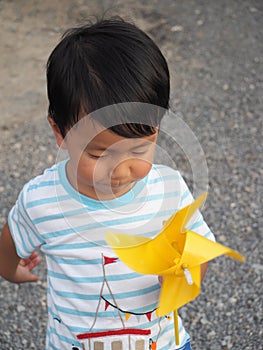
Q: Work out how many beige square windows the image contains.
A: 3